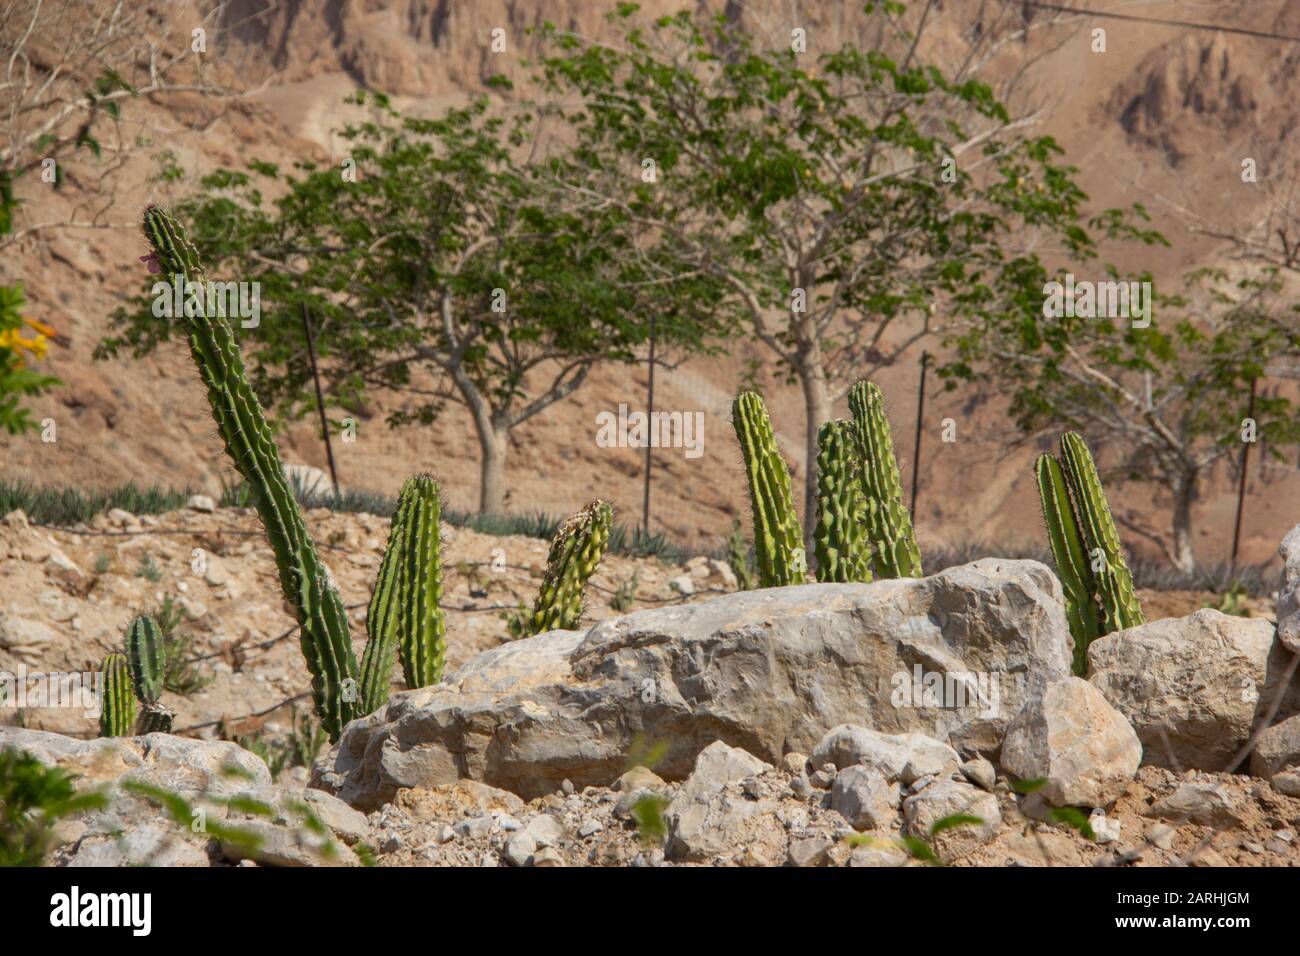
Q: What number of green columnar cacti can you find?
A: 11